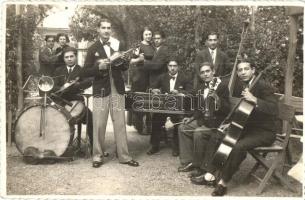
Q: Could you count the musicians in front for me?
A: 5